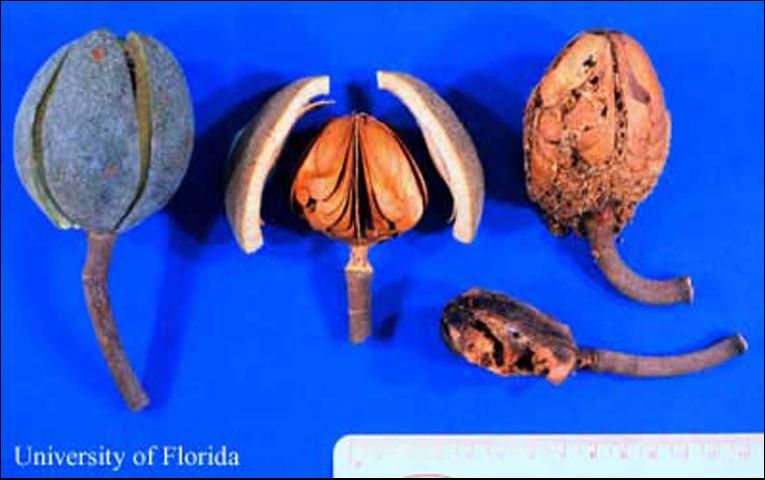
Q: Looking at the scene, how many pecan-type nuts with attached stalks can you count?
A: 4